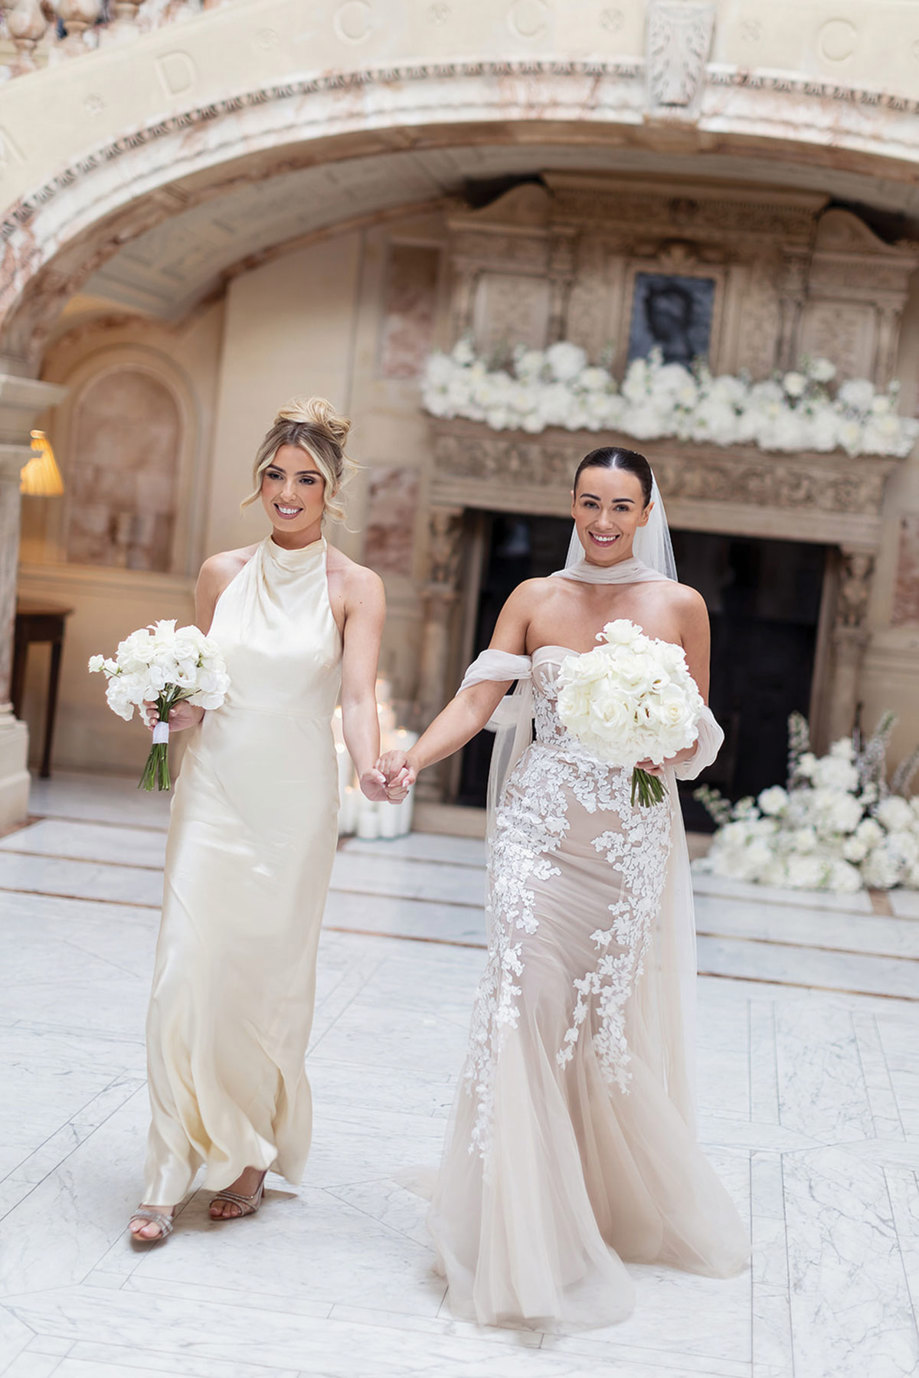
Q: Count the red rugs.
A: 0